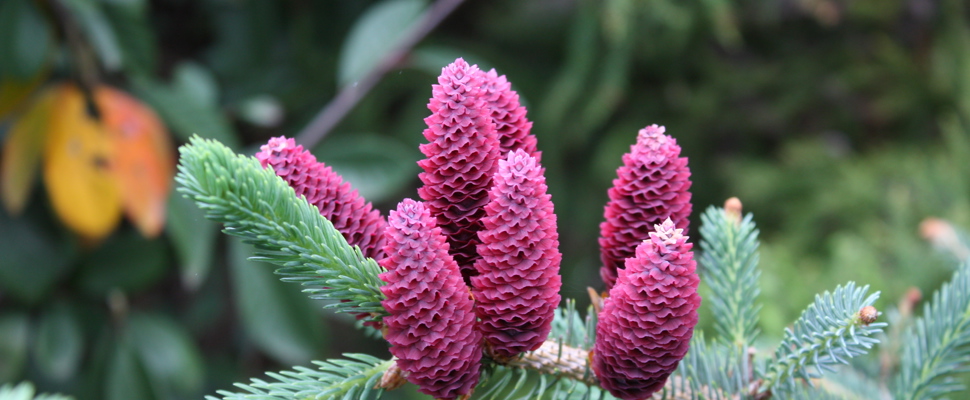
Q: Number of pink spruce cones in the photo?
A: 7